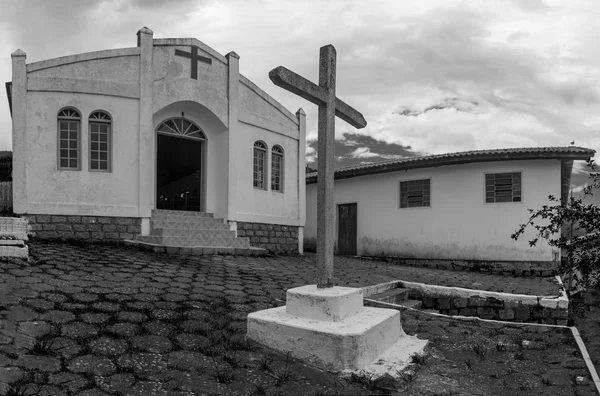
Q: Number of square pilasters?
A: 4